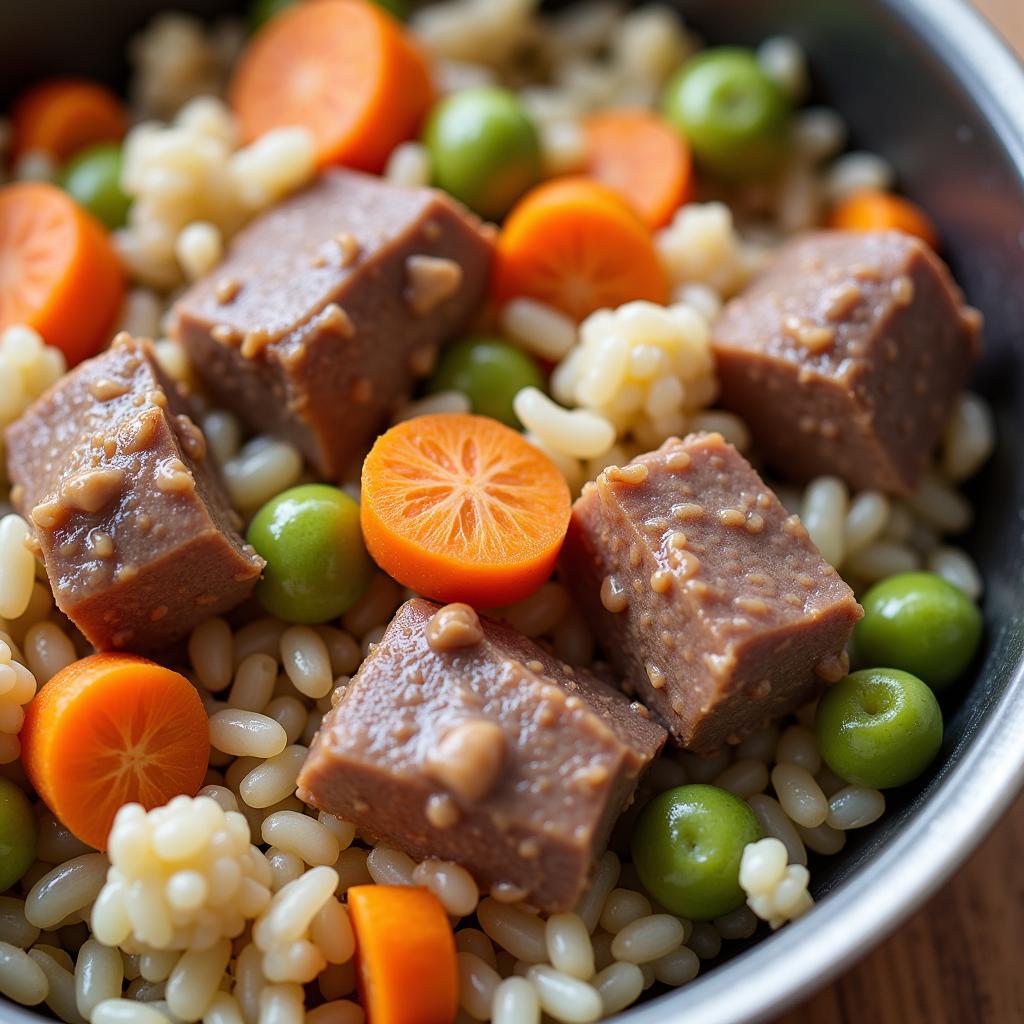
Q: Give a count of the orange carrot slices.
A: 9